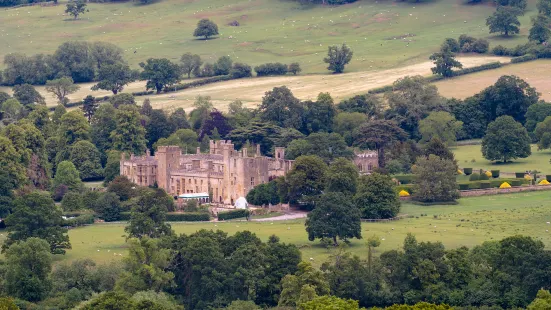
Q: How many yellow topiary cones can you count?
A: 6